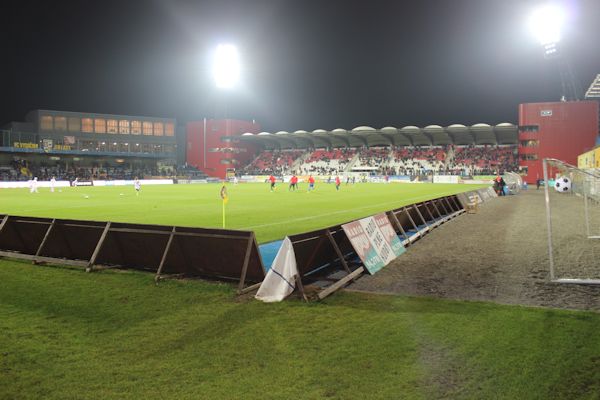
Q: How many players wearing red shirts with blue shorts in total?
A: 1